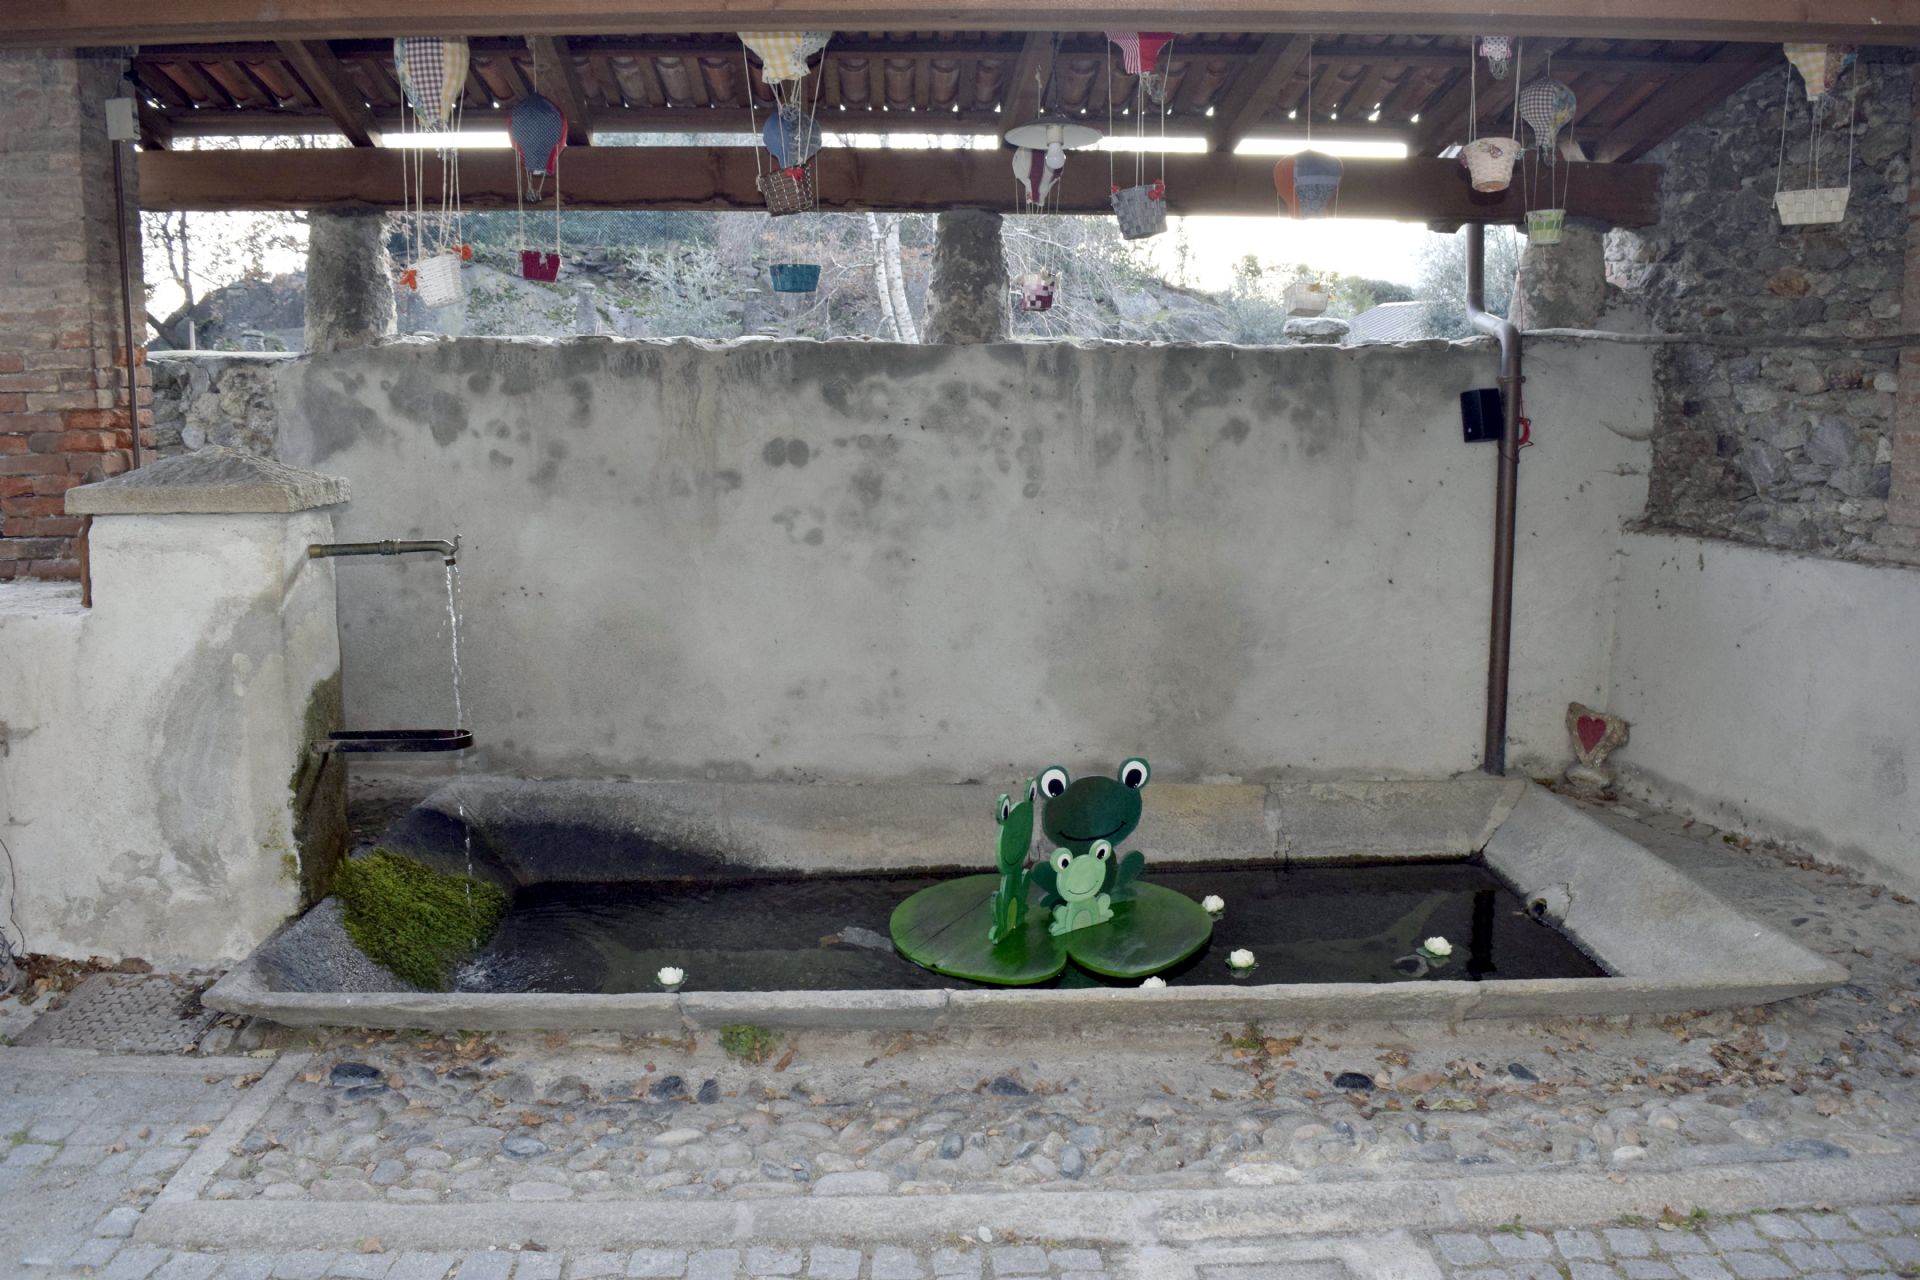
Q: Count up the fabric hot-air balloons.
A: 10